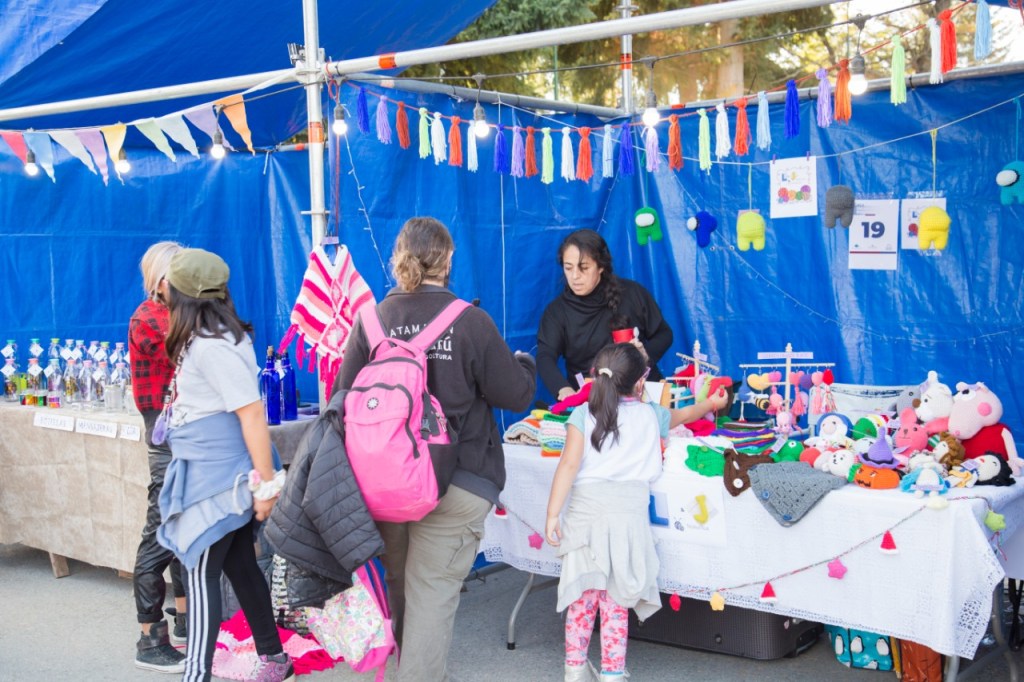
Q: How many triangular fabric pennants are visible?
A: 9